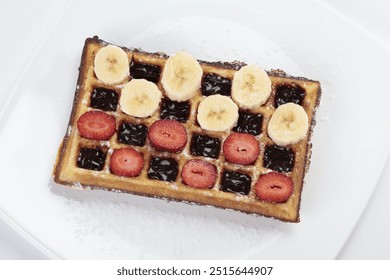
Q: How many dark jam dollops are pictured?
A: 12